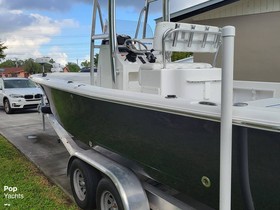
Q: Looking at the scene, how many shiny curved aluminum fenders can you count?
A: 1